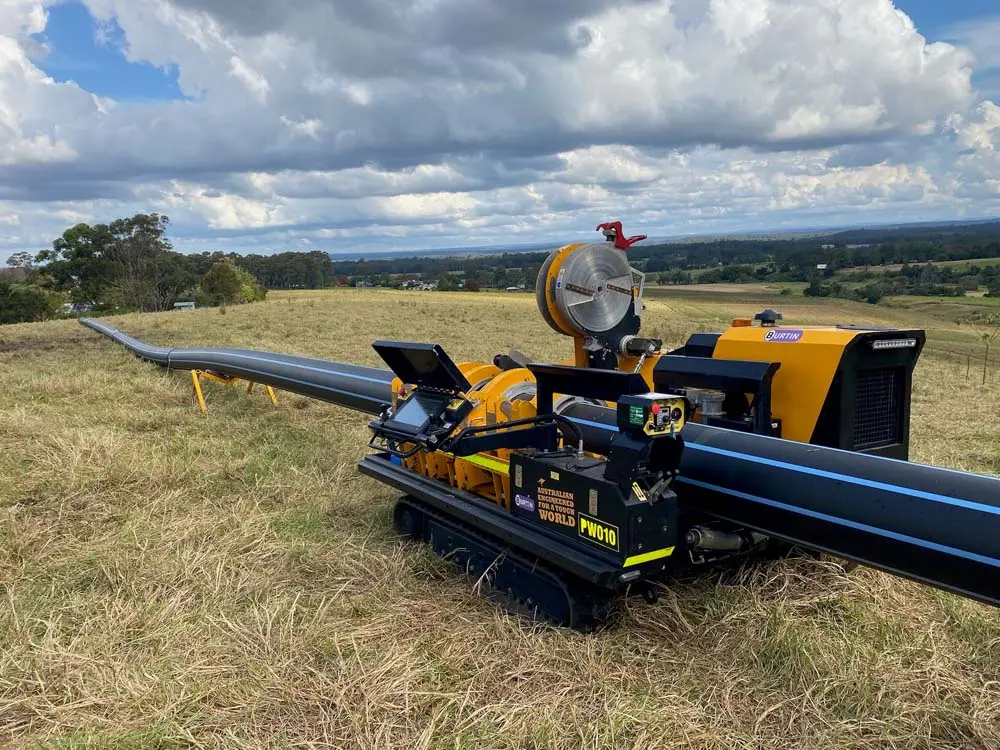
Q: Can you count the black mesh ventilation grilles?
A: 1